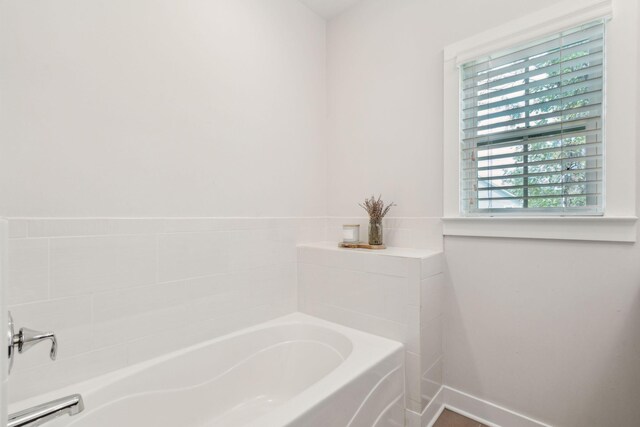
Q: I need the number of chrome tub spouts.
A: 1